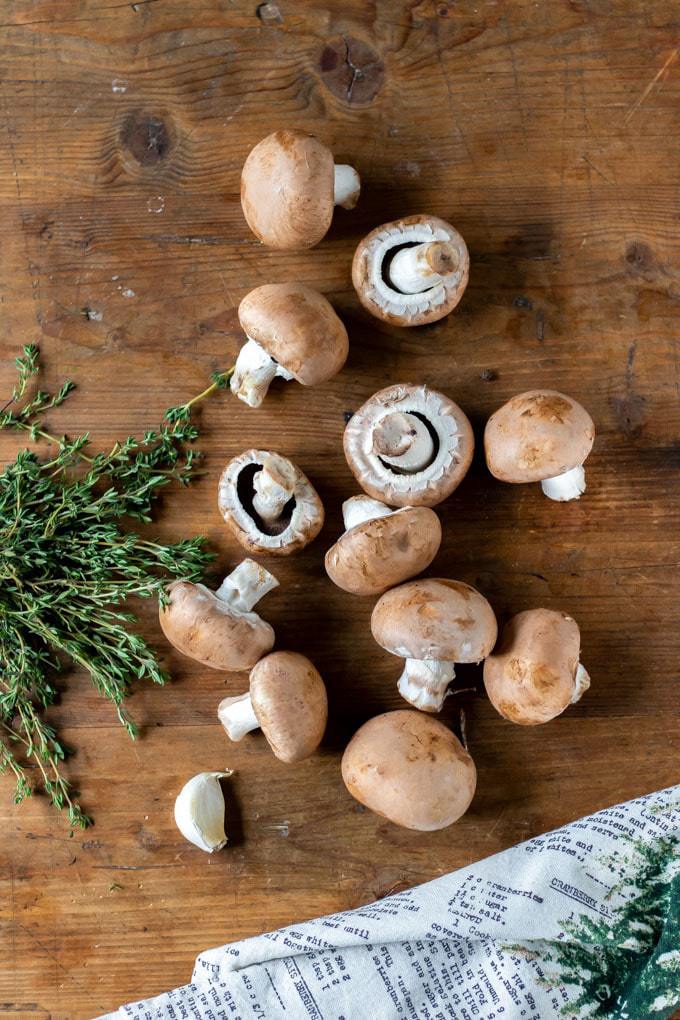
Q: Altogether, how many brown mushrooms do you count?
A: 12